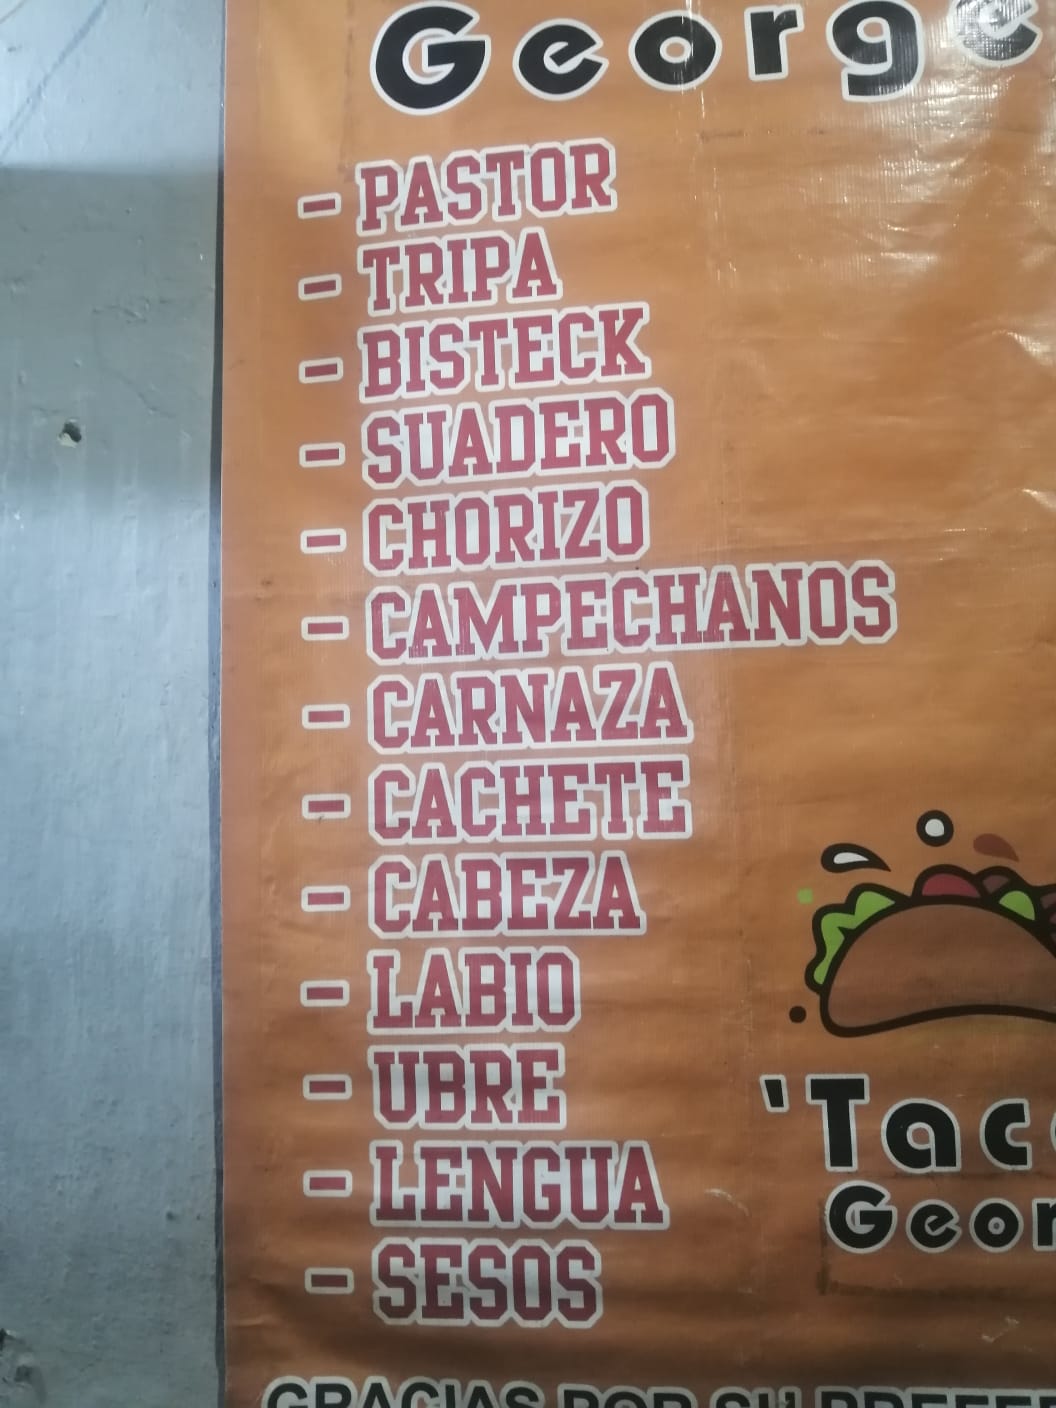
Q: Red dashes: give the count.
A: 13